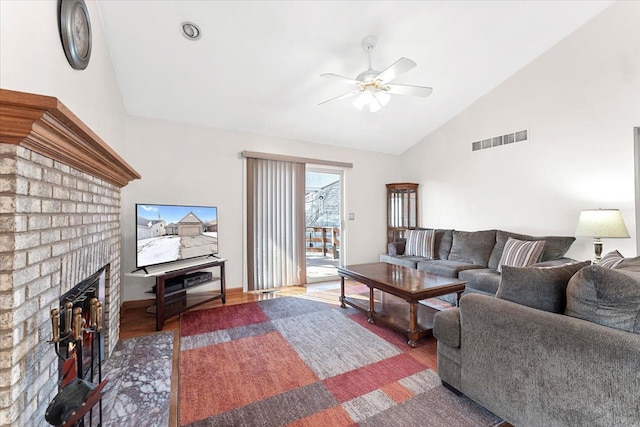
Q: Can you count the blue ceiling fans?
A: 0